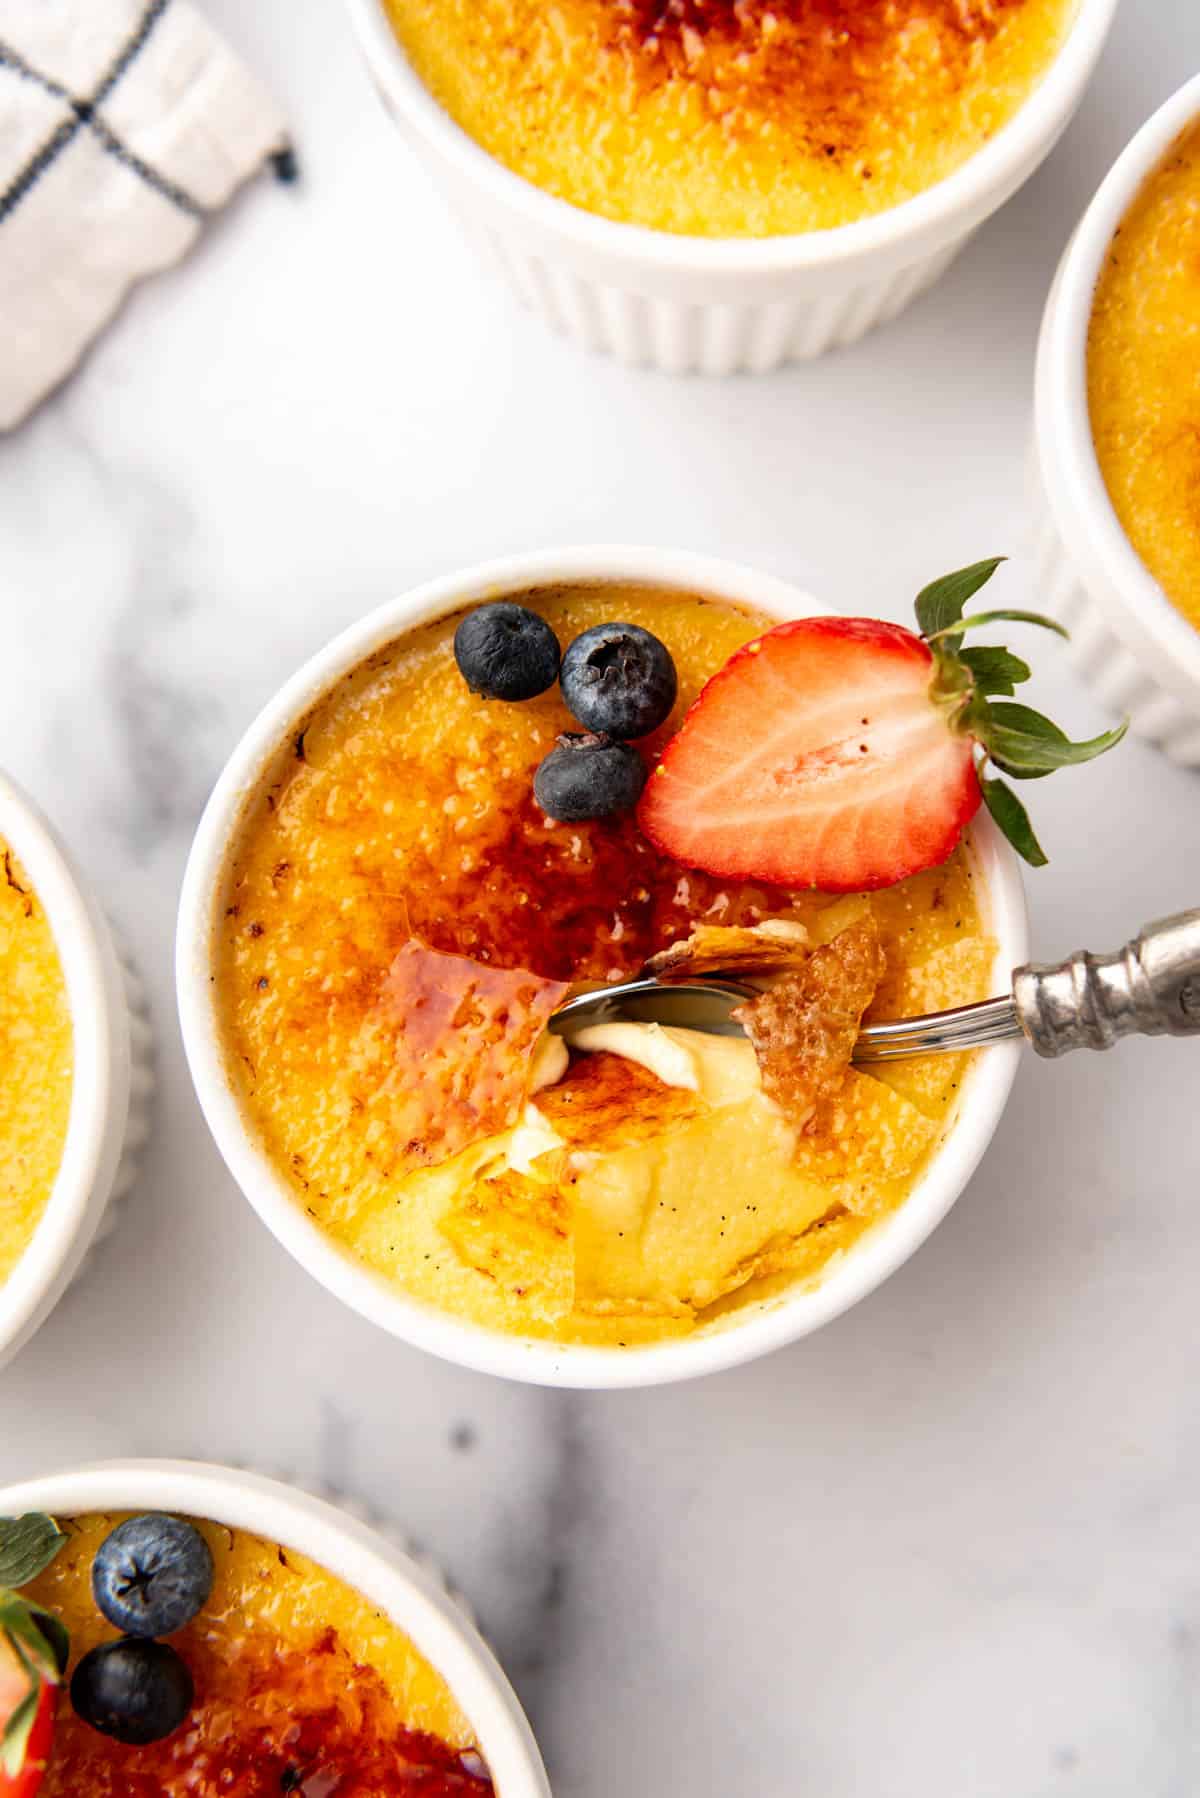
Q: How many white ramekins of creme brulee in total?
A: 5